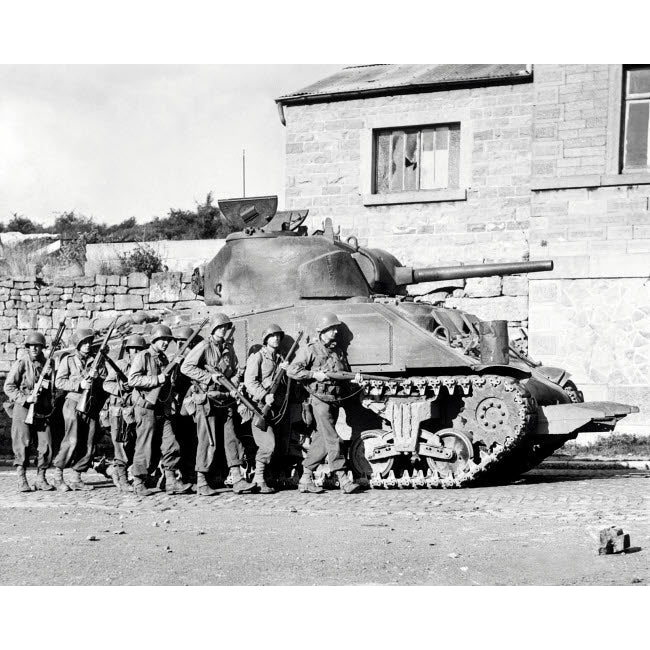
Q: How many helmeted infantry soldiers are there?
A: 8